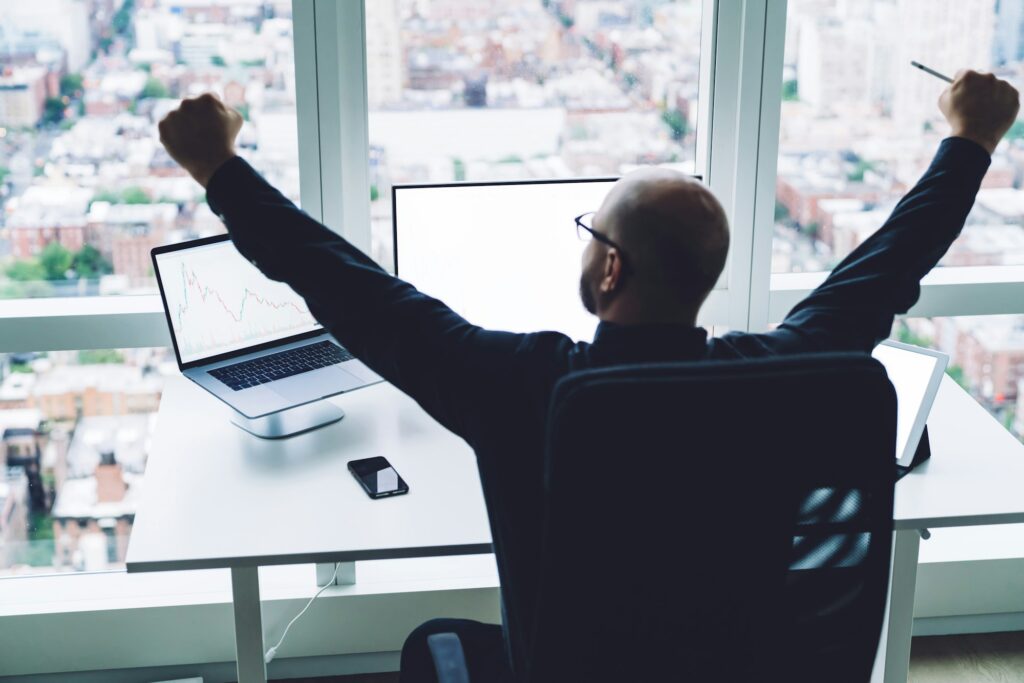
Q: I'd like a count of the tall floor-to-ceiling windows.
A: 3